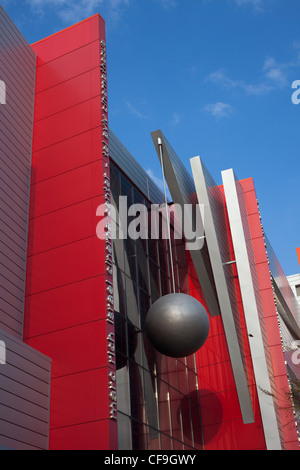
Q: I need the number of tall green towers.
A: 0